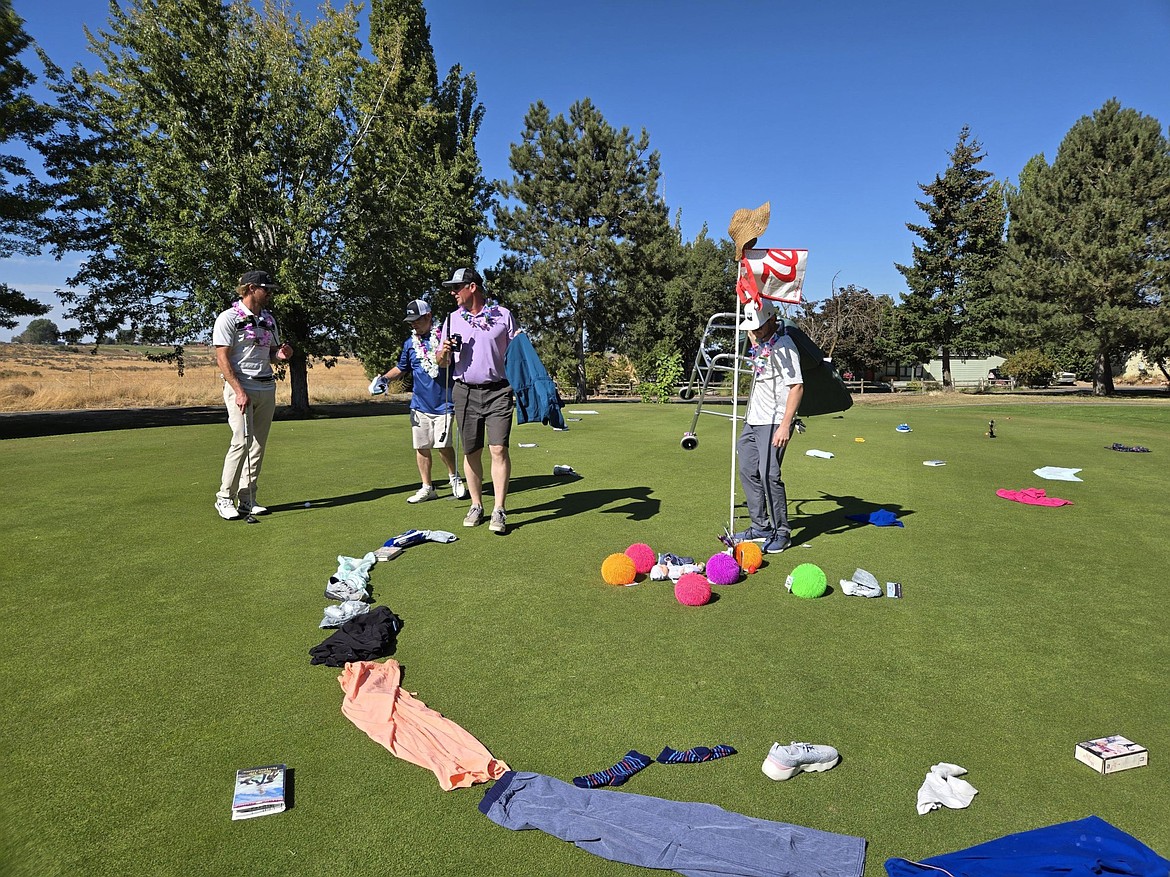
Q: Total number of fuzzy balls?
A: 6